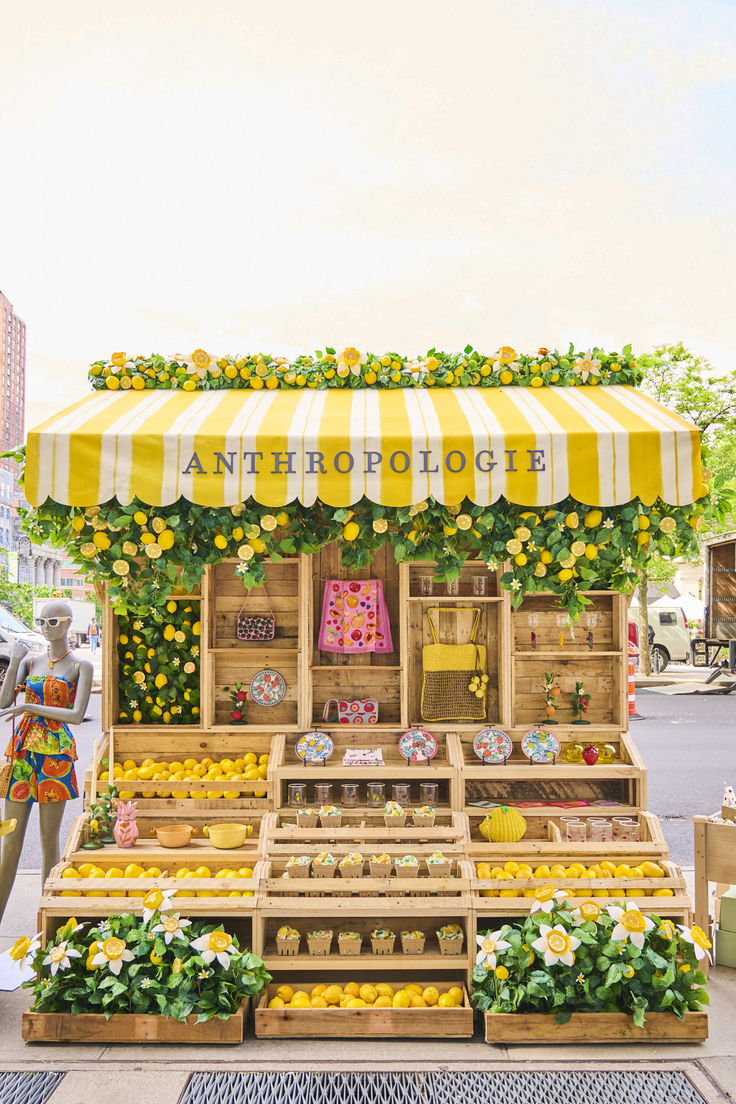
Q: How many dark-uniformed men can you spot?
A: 0